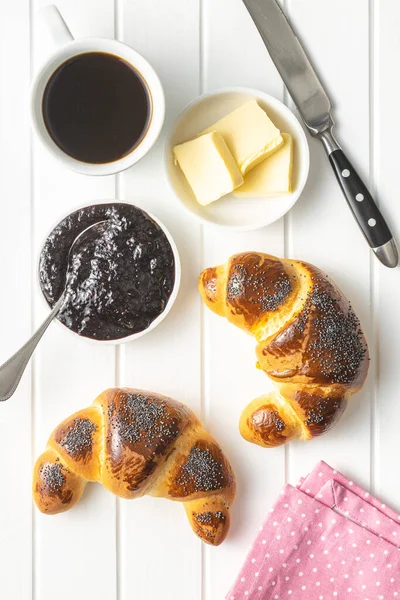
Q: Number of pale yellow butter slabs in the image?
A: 3